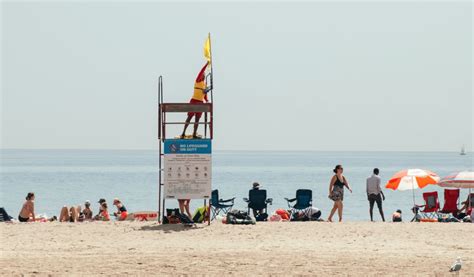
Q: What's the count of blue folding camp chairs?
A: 3